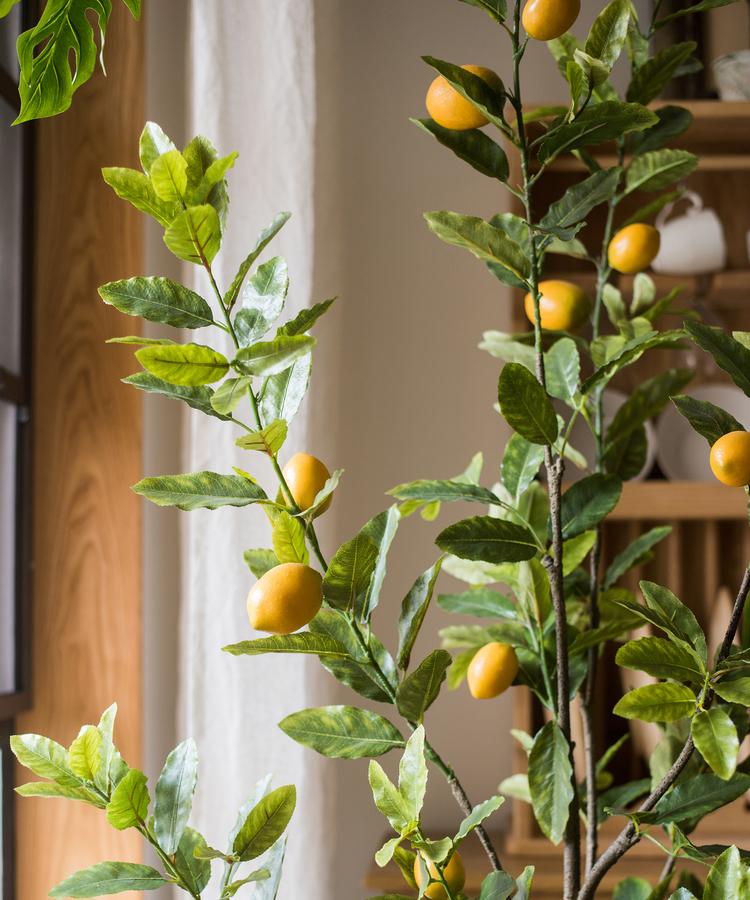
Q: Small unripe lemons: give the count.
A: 0